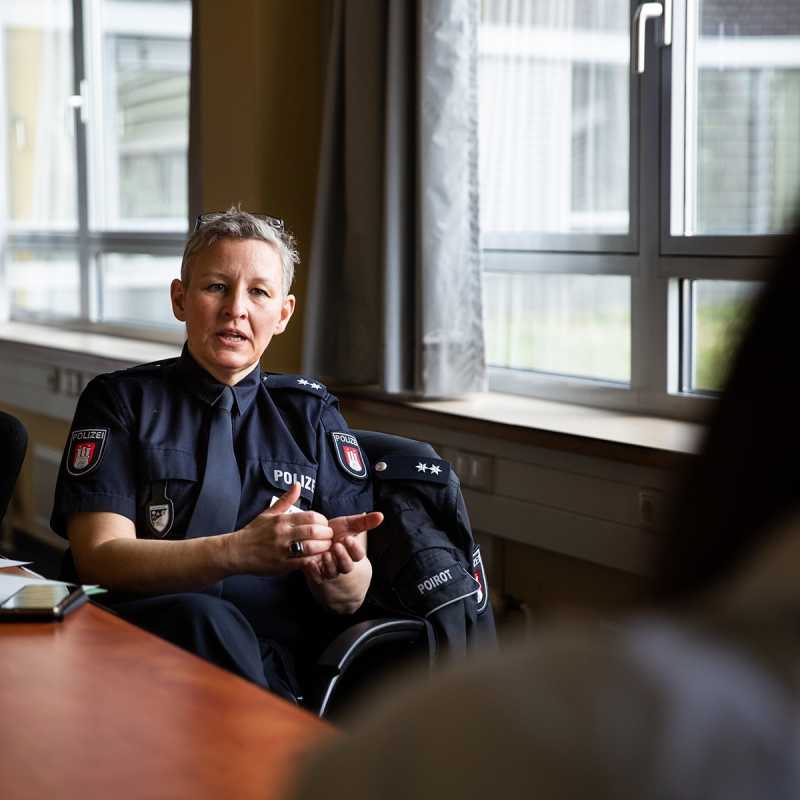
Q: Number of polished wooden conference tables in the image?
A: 1